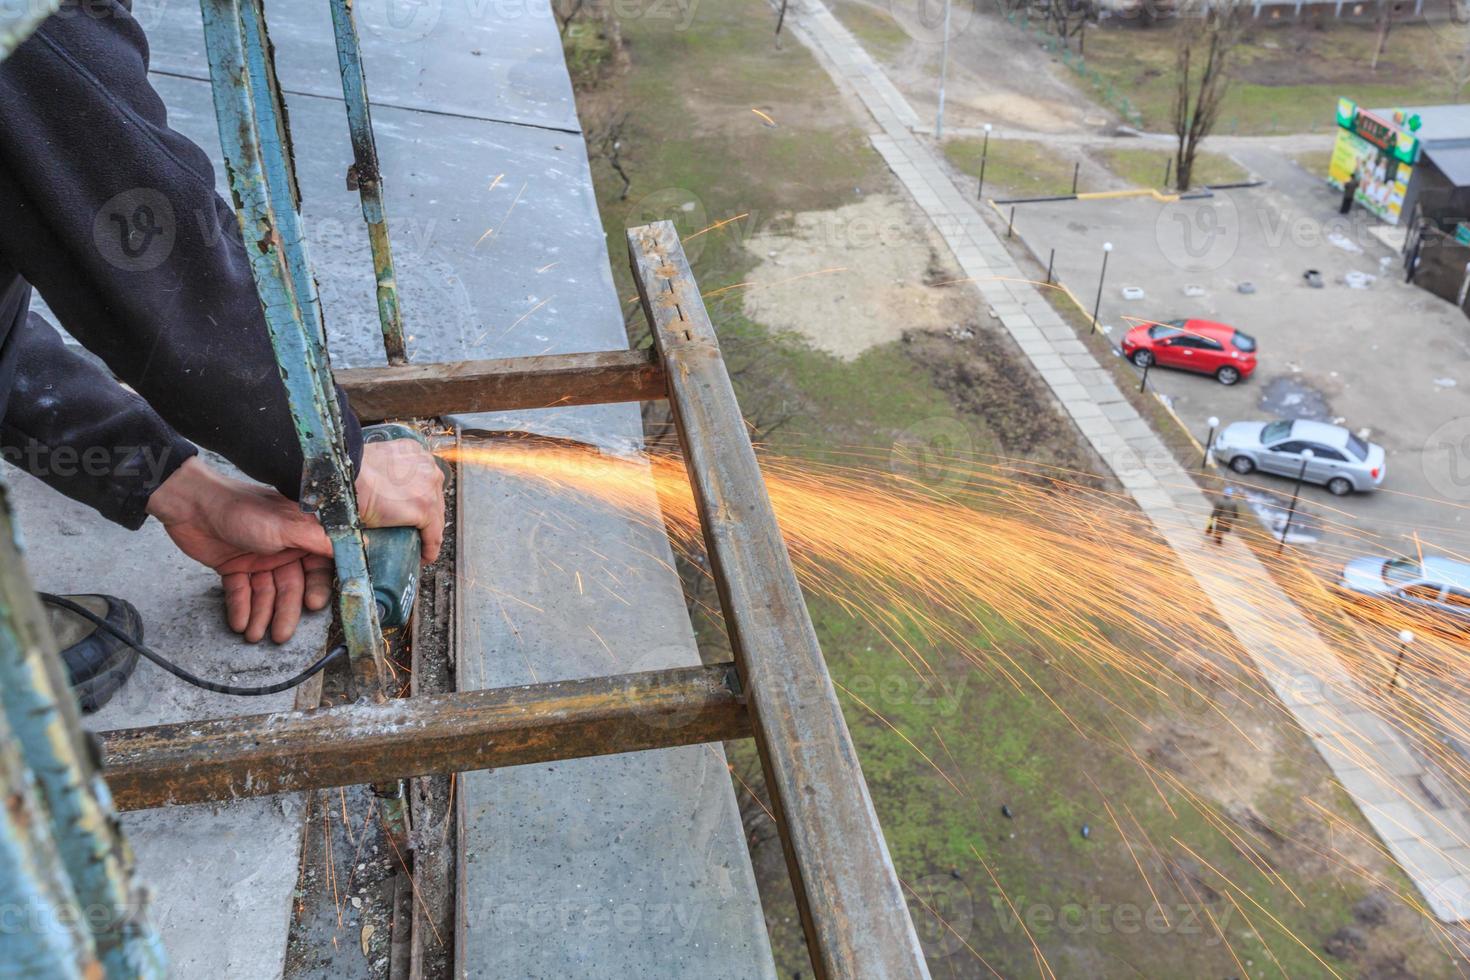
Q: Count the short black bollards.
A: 5